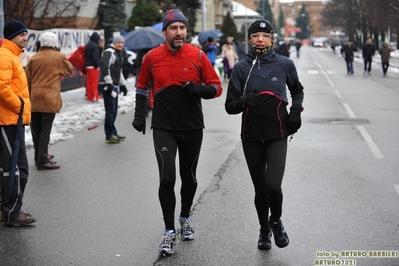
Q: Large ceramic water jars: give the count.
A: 0